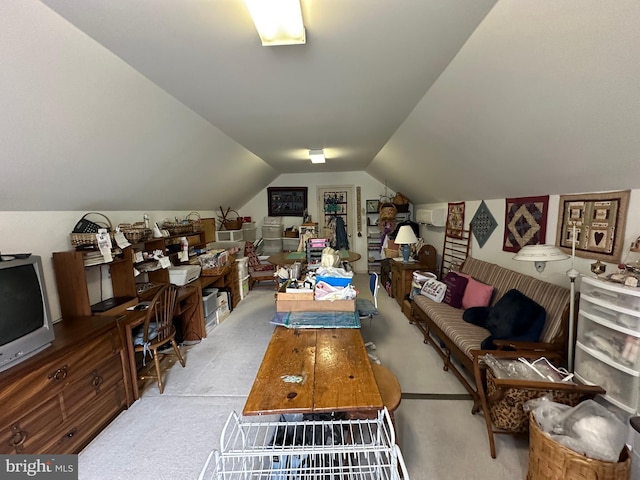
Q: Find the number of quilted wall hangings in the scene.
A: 4